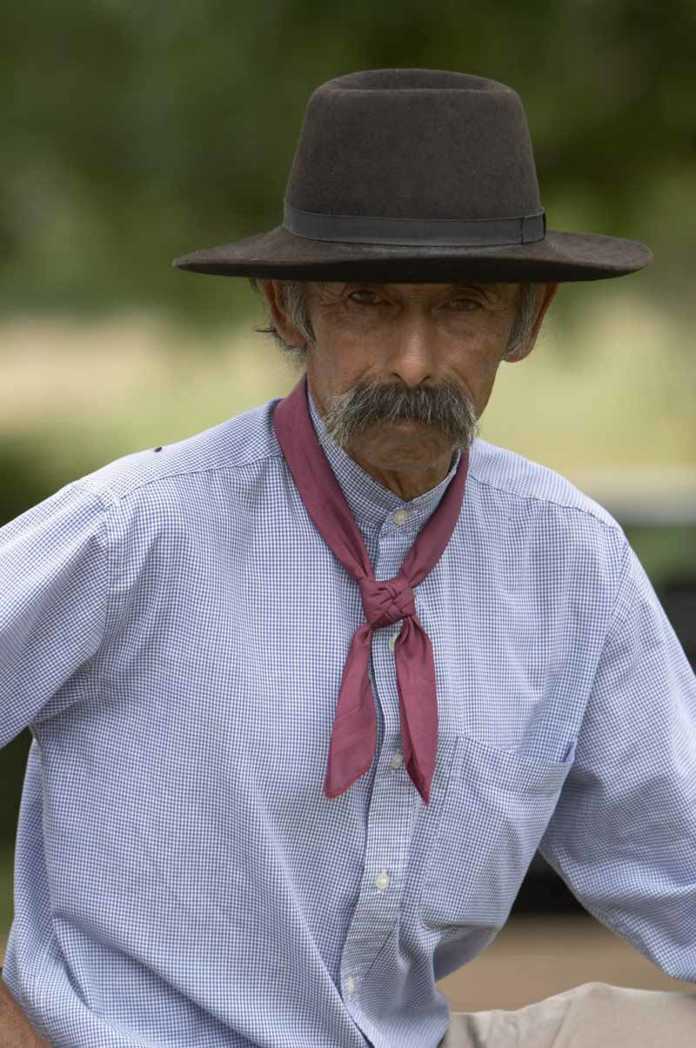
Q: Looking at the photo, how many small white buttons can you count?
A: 5